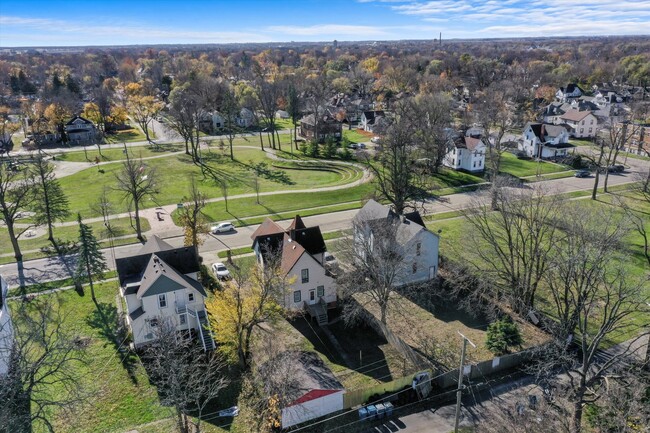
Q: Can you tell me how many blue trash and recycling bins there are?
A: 4